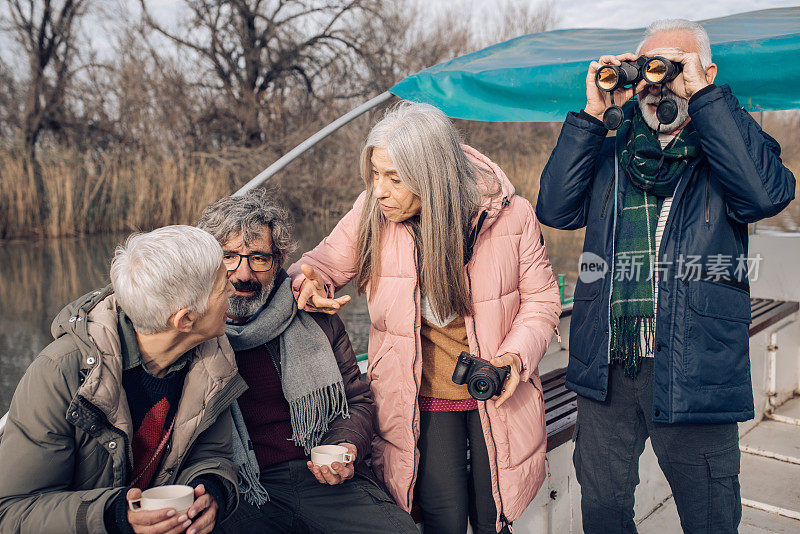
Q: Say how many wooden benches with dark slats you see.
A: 1